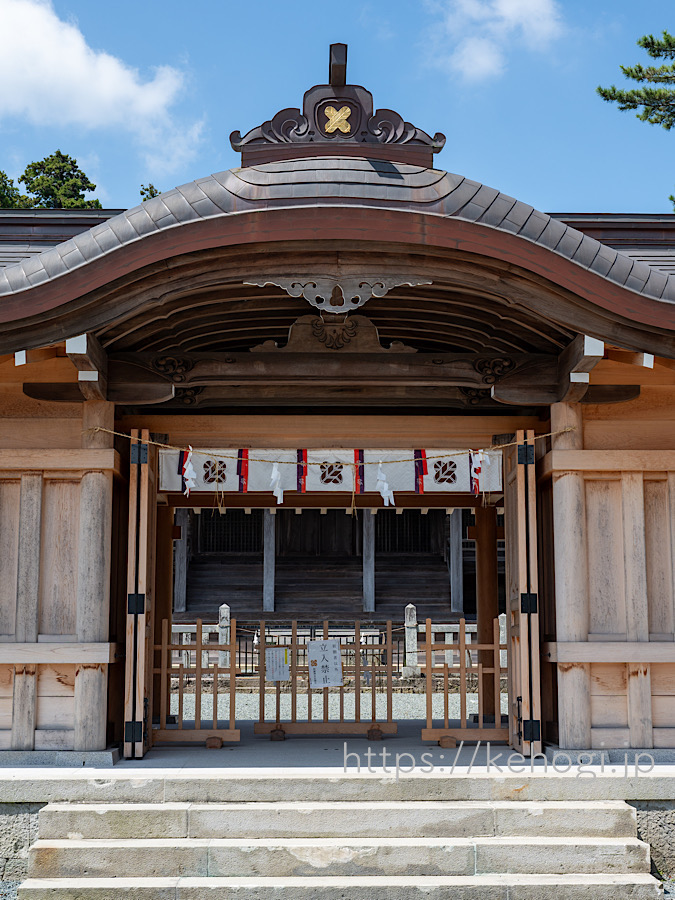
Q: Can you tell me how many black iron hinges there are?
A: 6